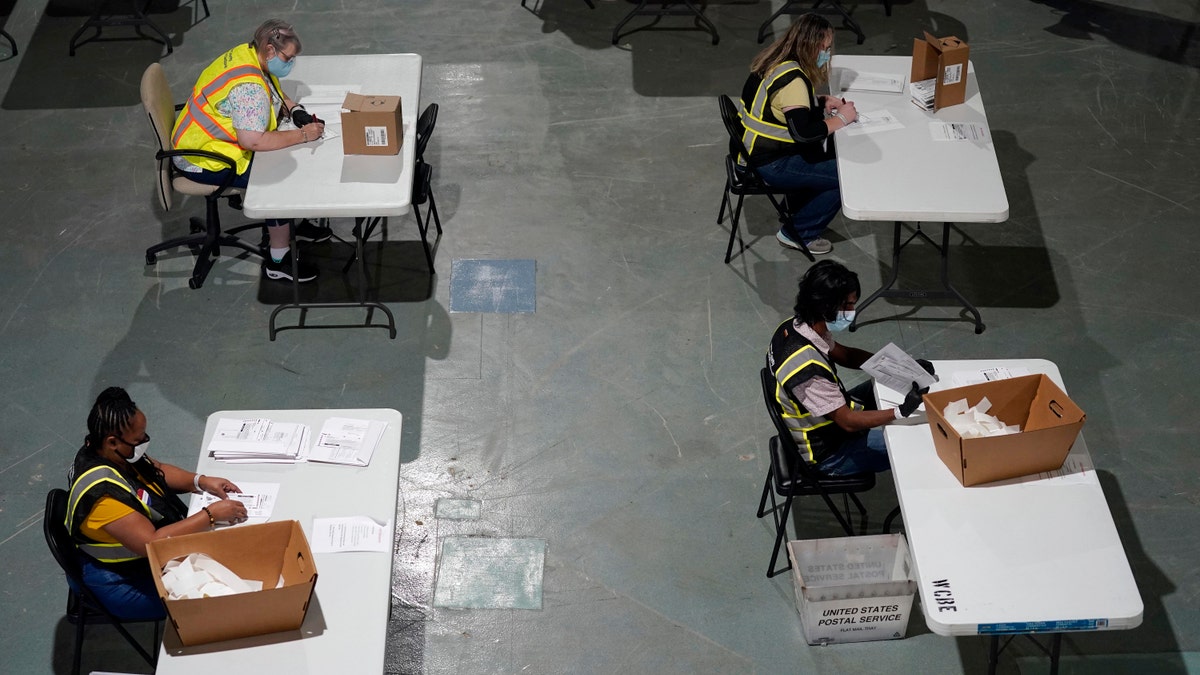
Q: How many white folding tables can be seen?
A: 4